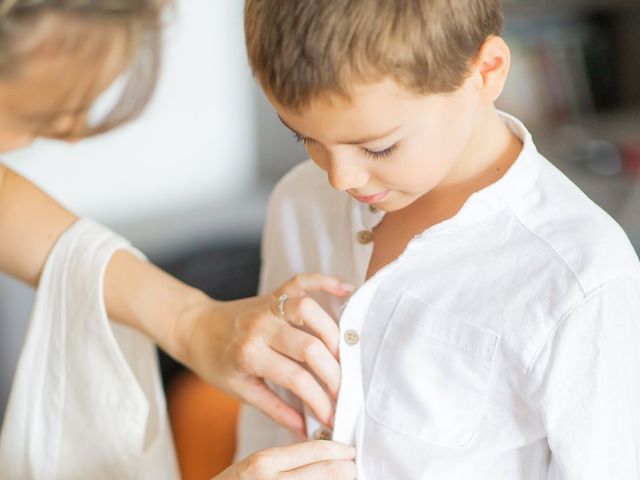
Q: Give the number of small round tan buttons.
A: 4